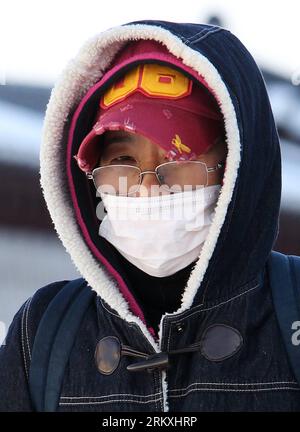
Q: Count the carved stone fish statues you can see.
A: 0